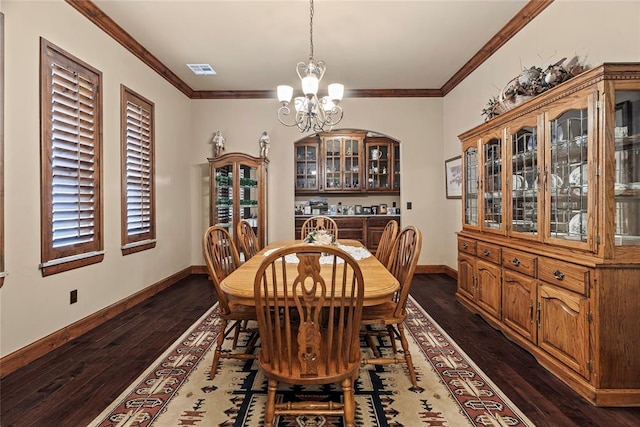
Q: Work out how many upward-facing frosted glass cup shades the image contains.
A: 5